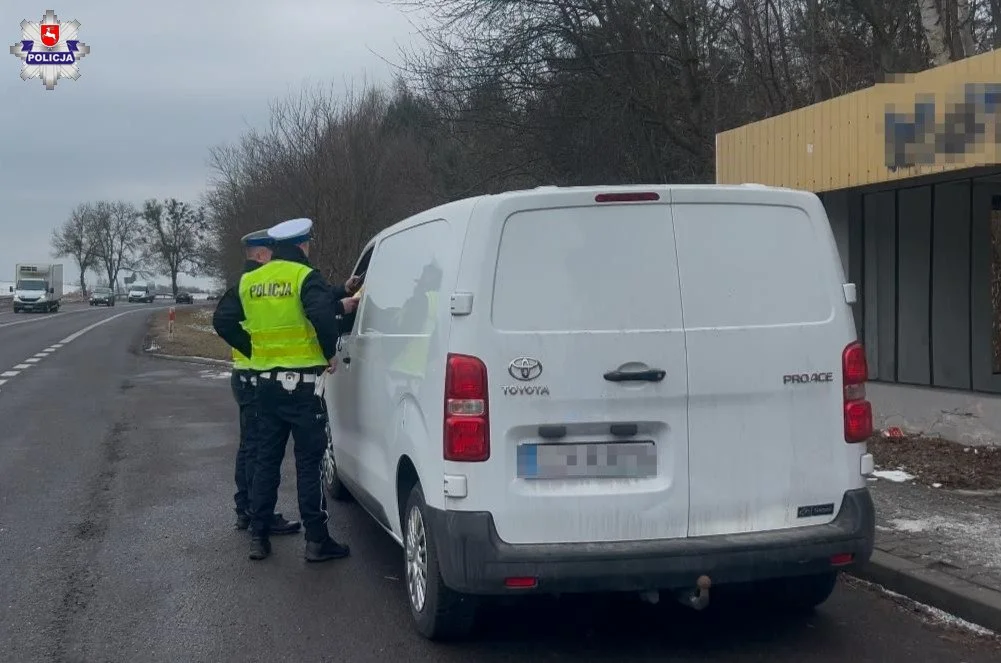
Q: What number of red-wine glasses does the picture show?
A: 0